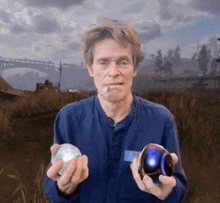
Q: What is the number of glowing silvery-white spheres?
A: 1